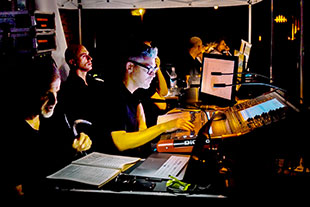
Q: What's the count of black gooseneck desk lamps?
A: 2